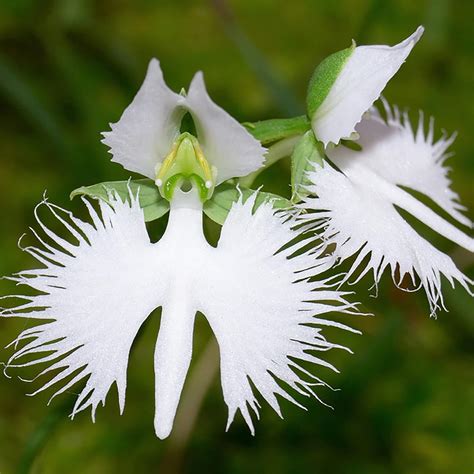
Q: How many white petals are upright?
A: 3